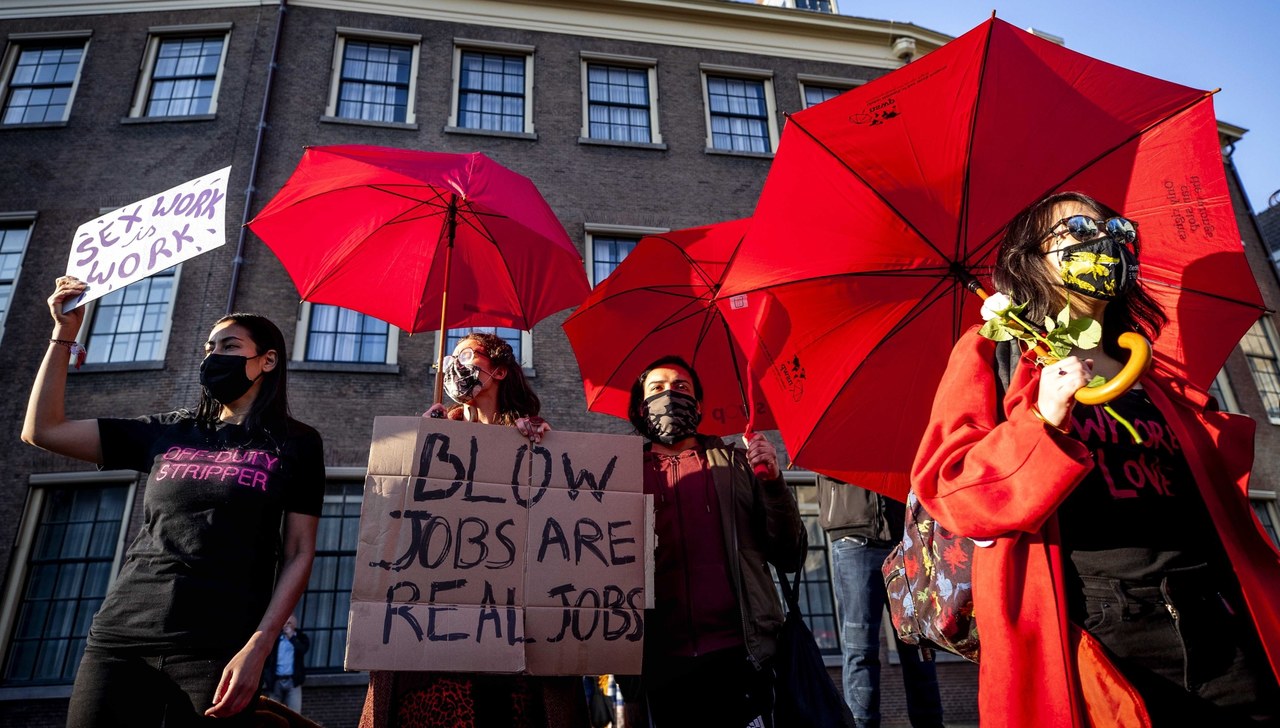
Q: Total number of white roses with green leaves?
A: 1